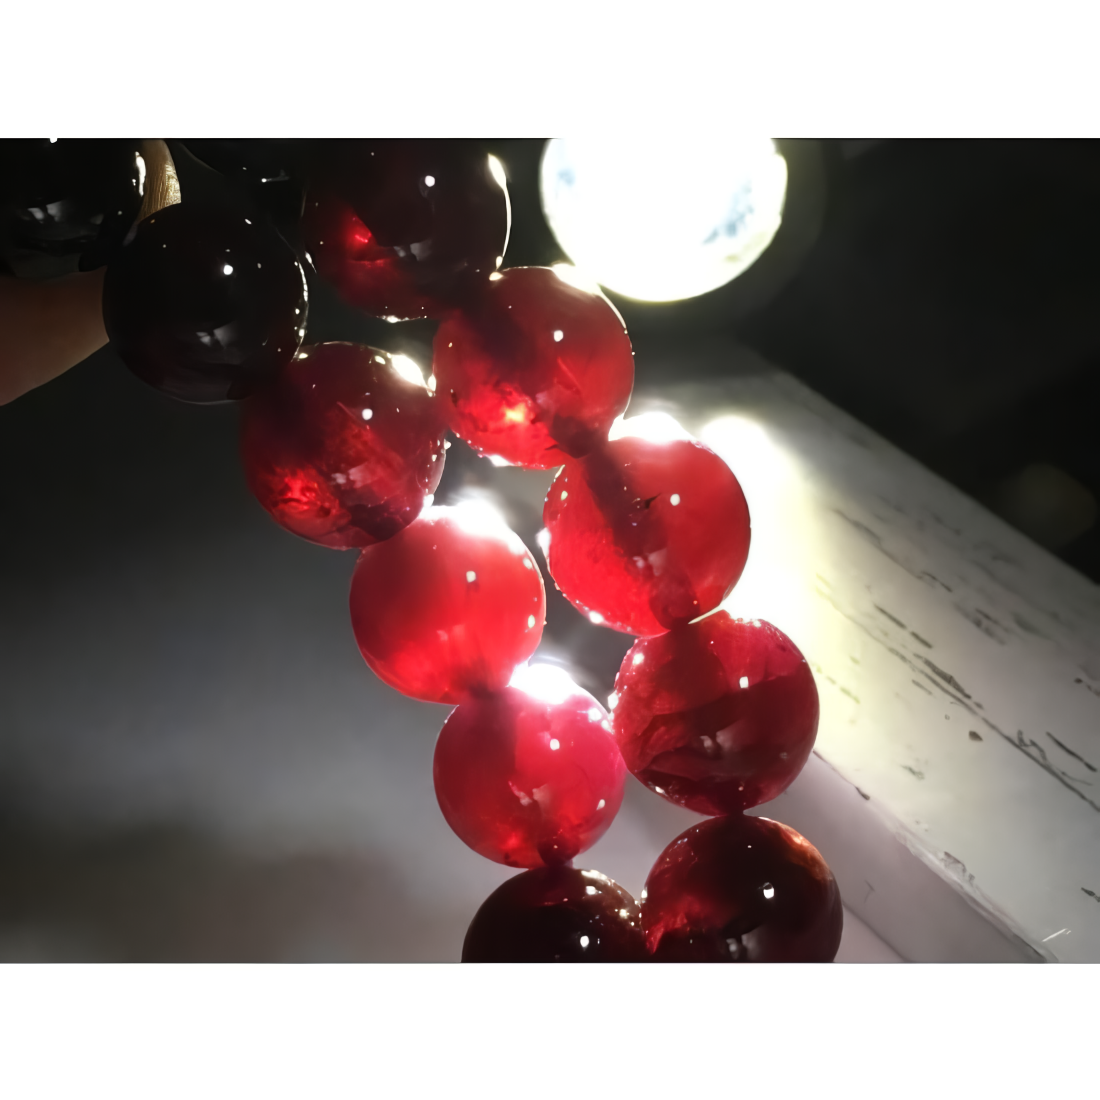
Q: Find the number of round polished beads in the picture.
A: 12